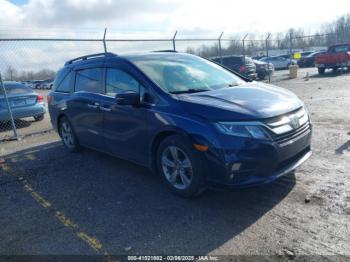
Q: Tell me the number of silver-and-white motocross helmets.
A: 0